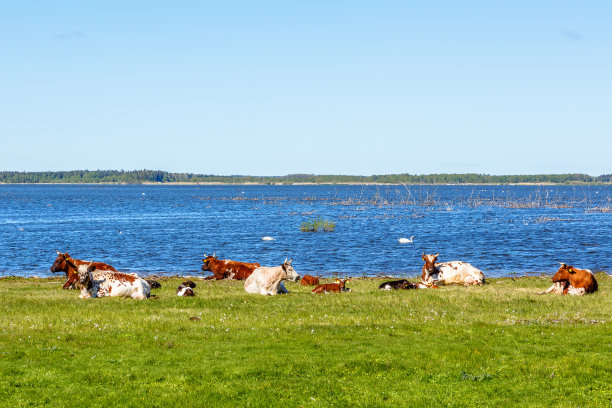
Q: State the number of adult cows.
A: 6